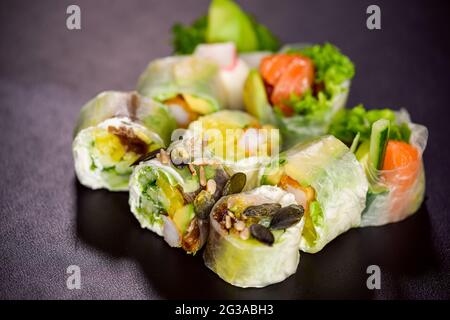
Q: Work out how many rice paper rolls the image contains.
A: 9